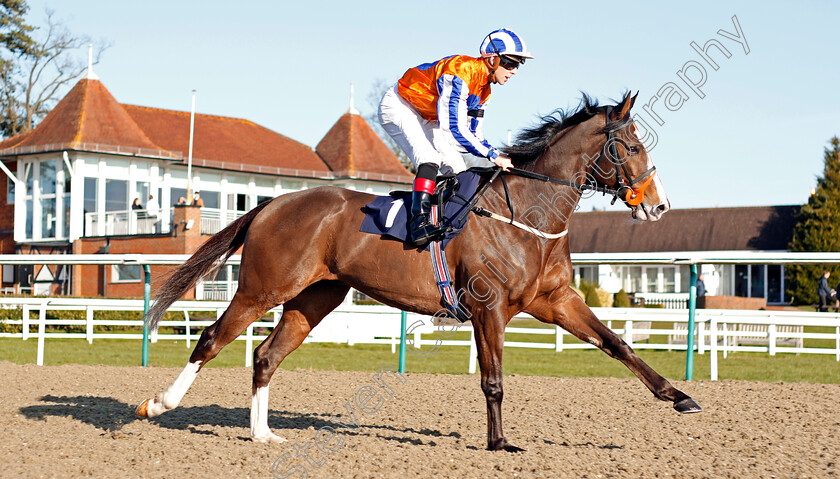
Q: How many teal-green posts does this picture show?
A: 3